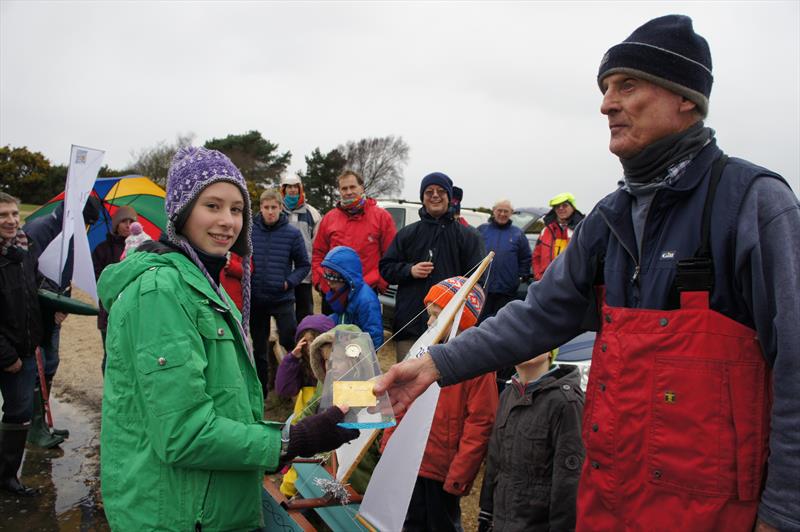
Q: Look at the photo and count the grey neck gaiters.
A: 1